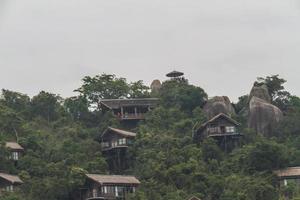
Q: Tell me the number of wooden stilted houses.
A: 7